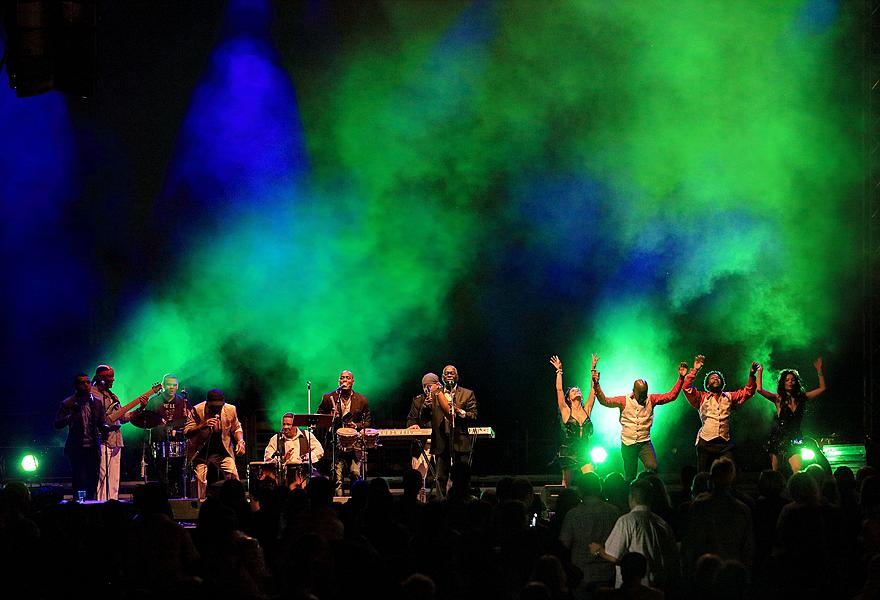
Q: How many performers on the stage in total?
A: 12